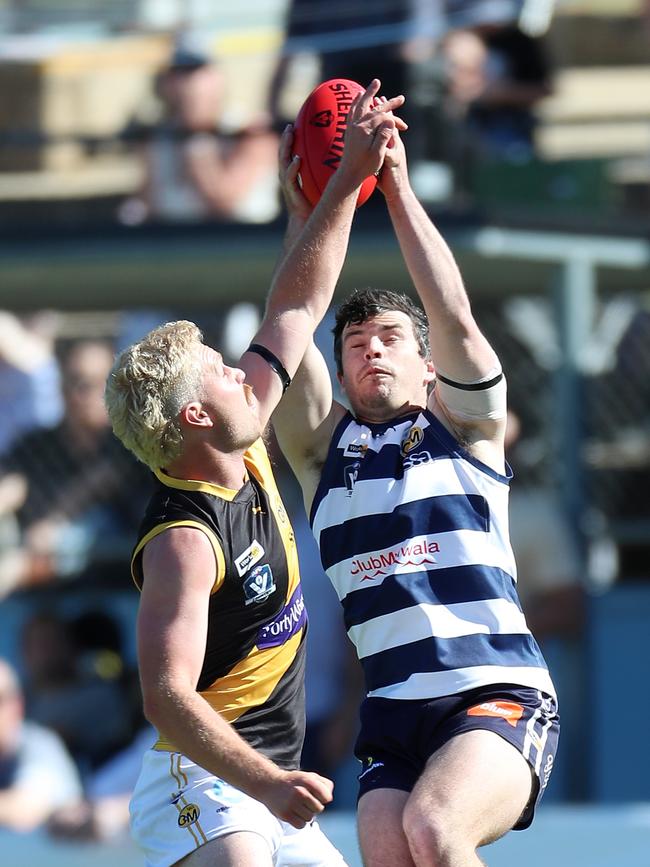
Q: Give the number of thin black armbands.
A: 2